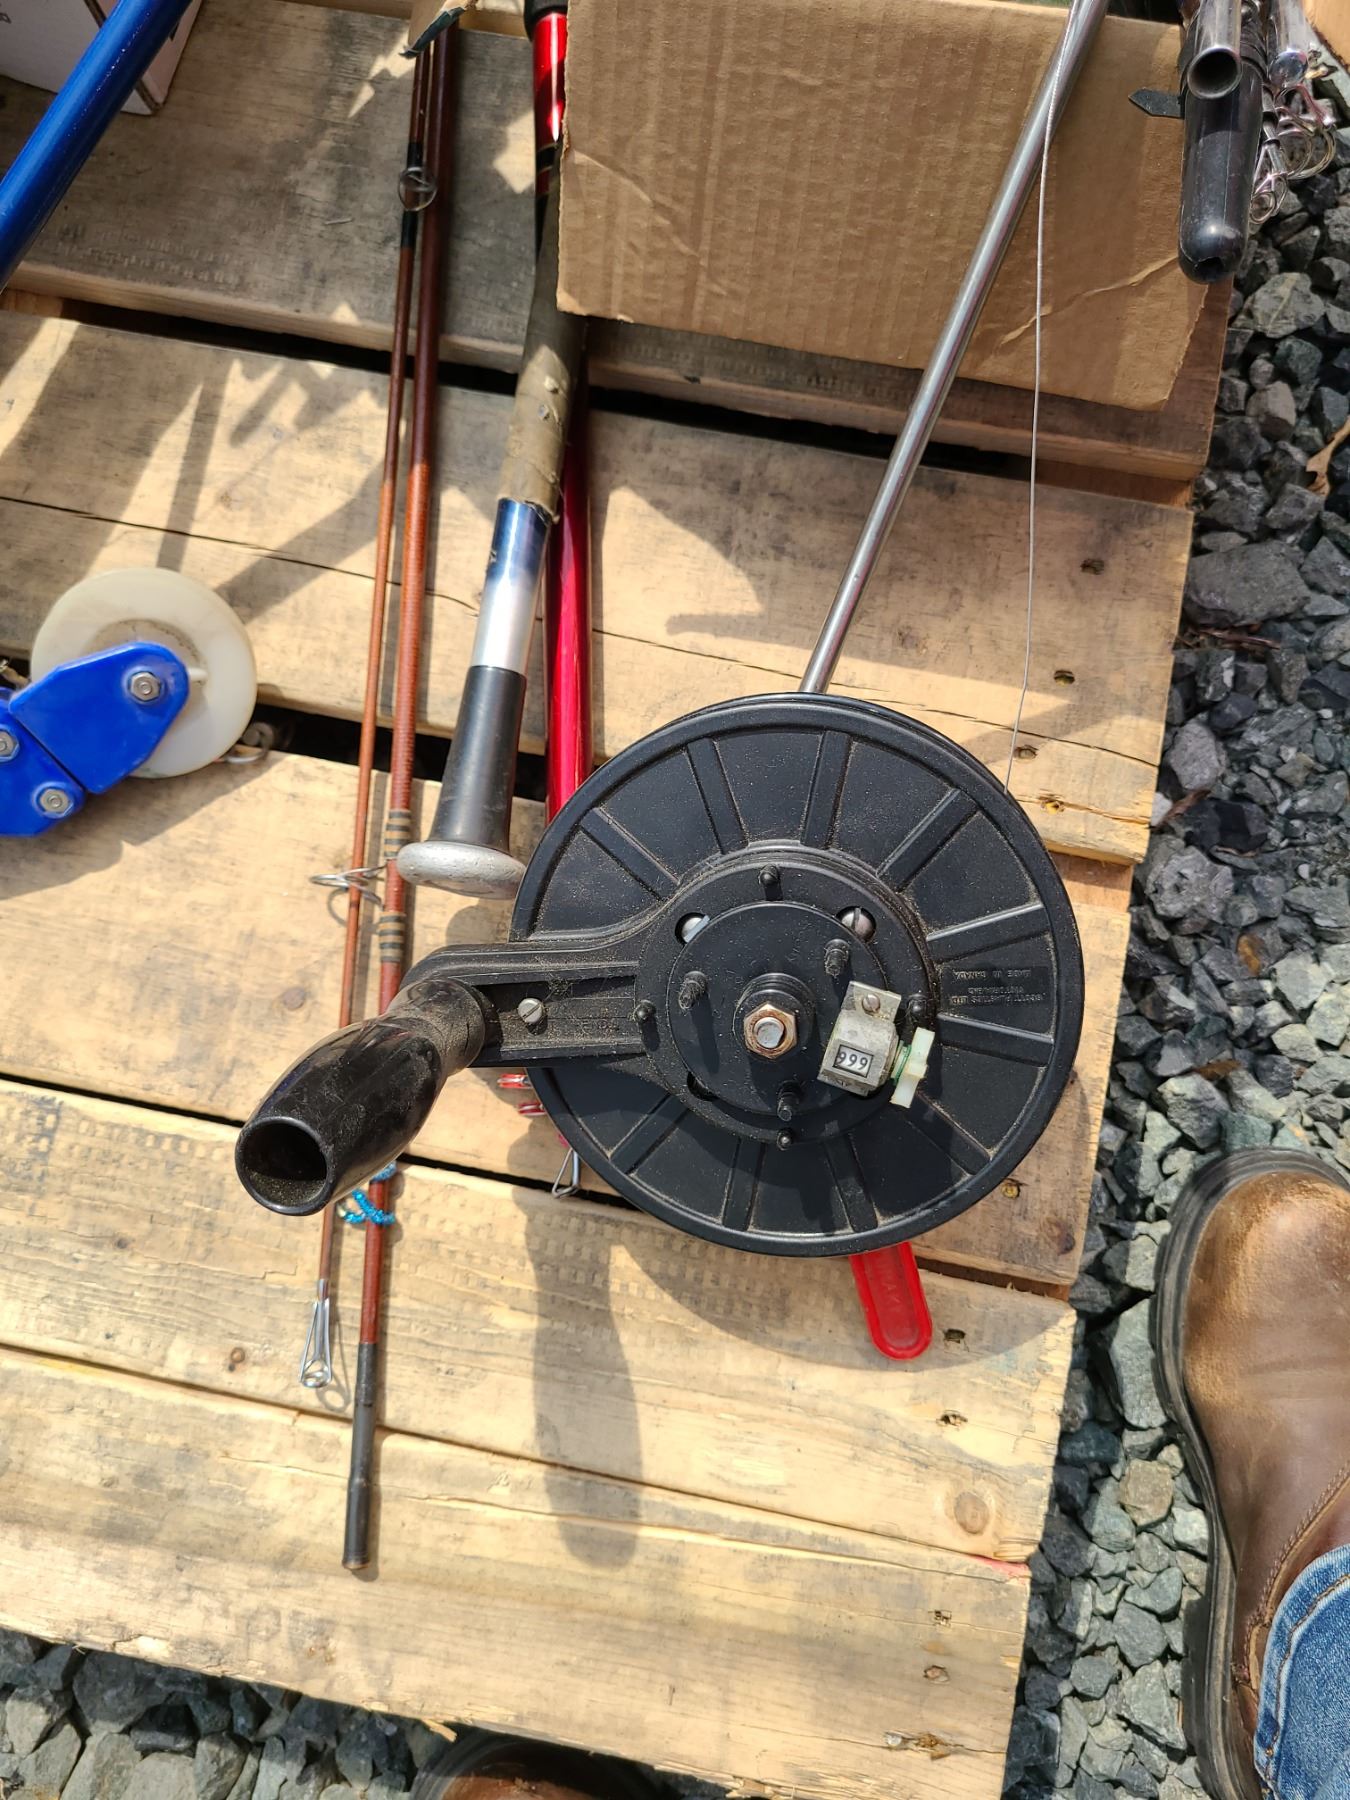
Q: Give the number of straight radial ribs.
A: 10